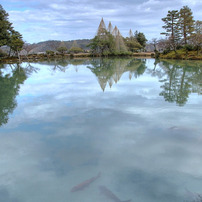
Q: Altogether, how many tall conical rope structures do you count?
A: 5